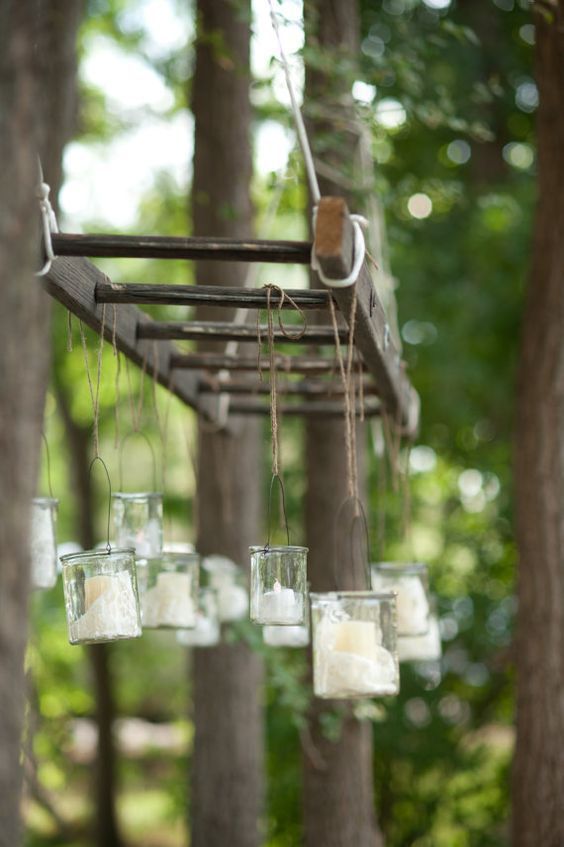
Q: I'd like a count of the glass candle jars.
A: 11